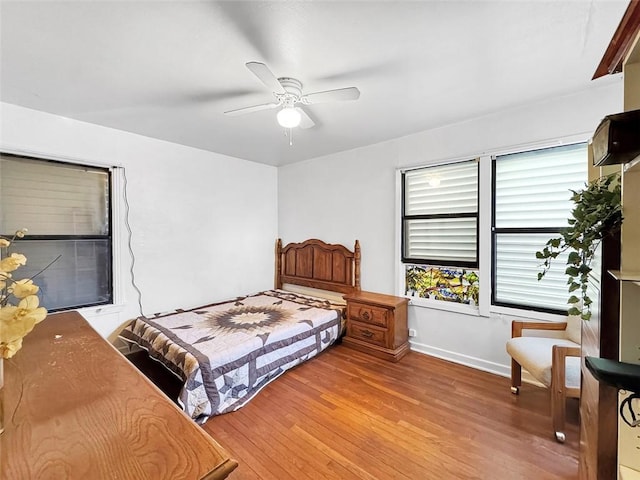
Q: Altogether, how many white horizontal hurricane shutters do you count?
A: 2